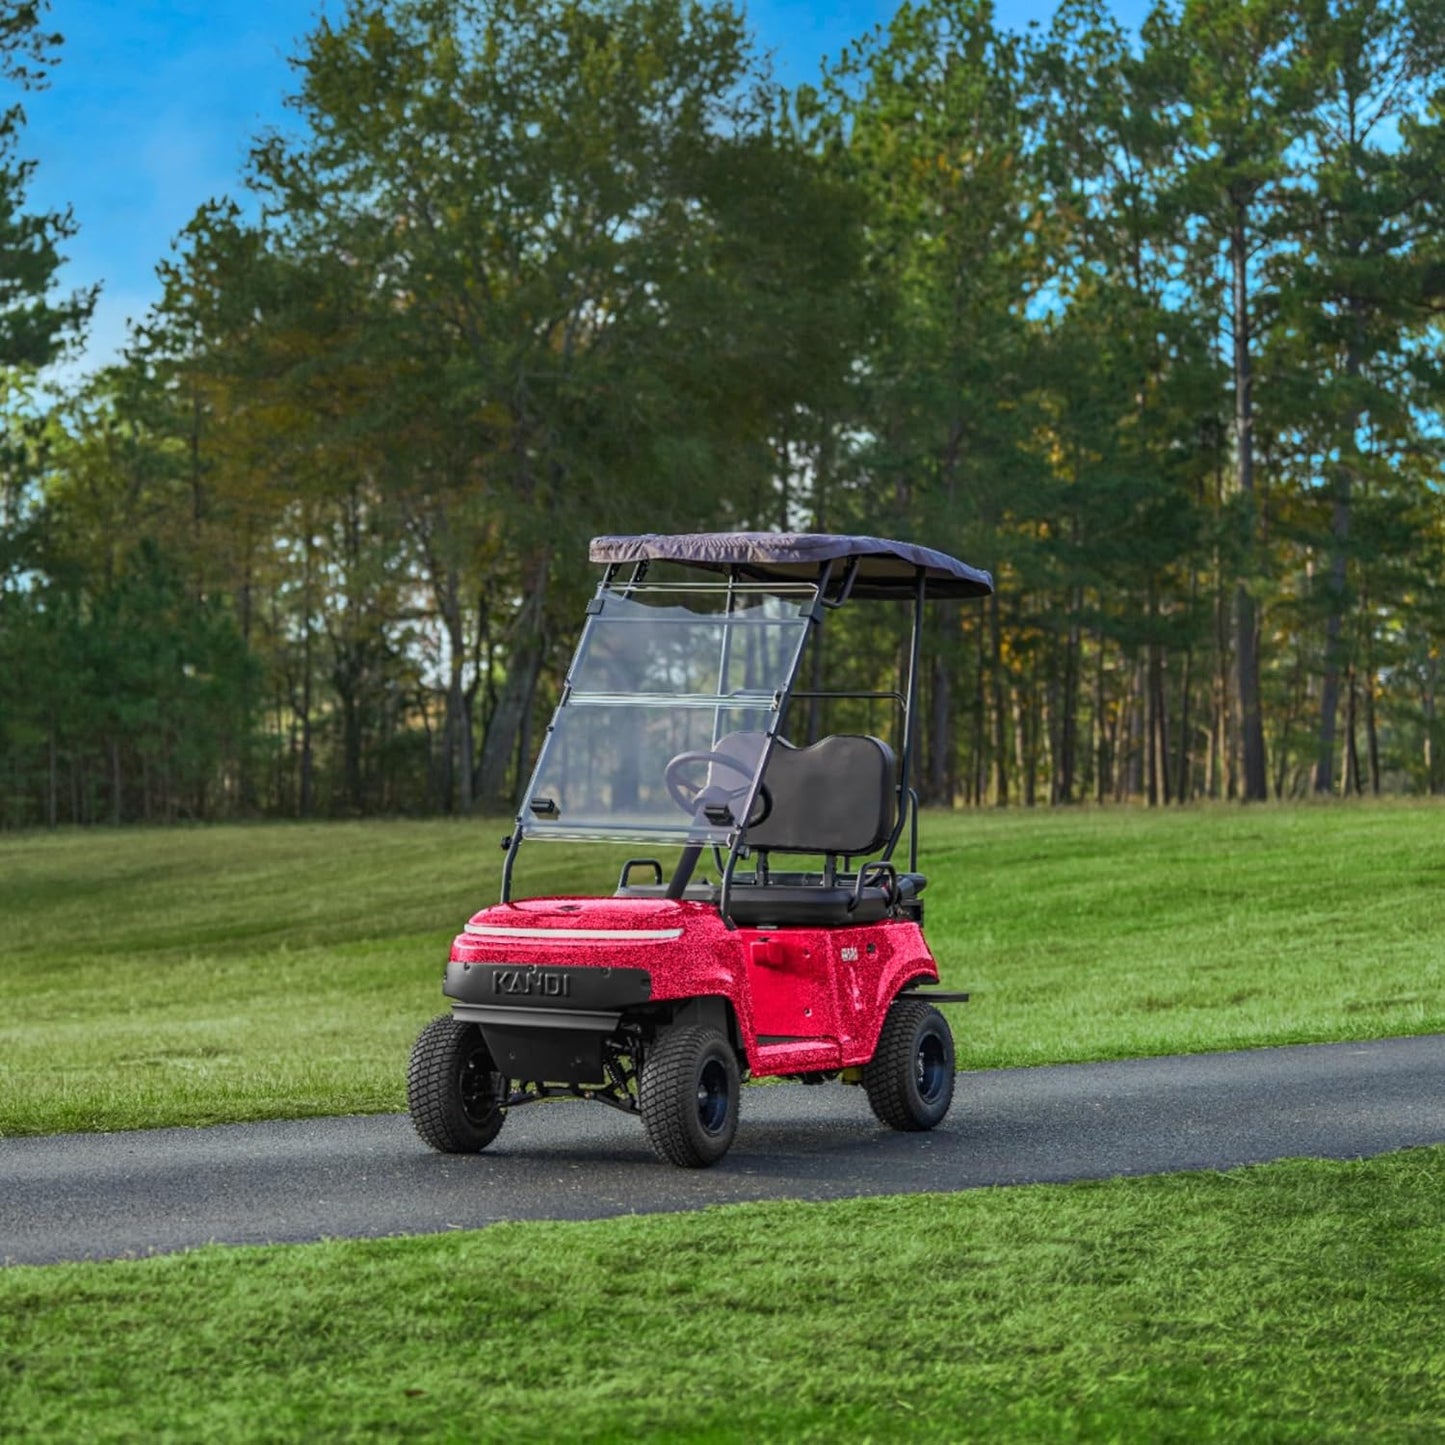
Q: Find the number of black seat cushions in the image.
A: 2